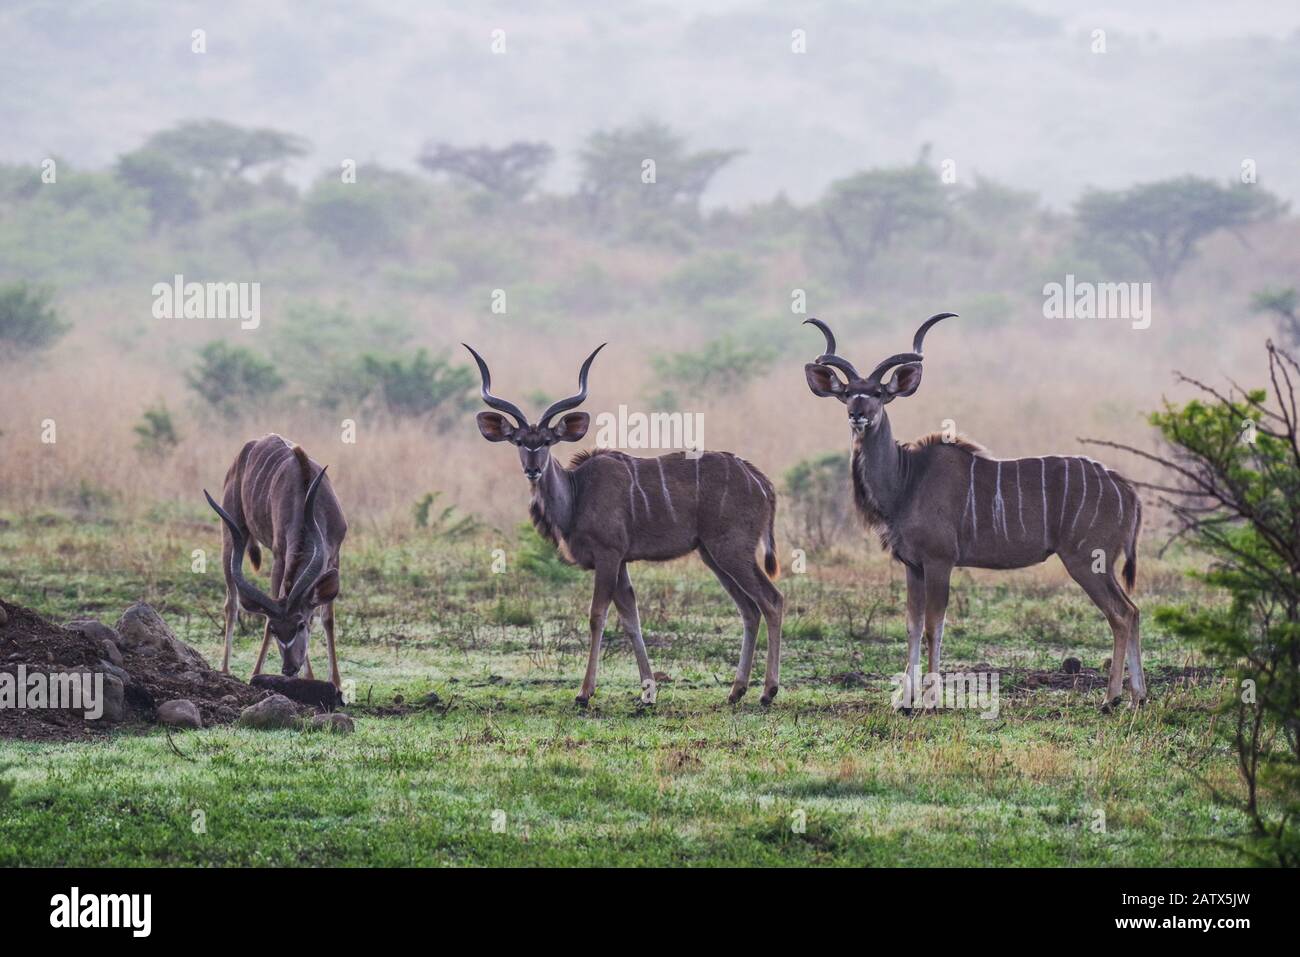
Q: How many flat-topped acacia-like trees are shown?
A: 5